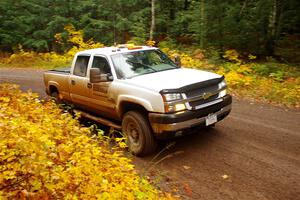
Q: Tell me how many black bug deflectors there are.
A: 1